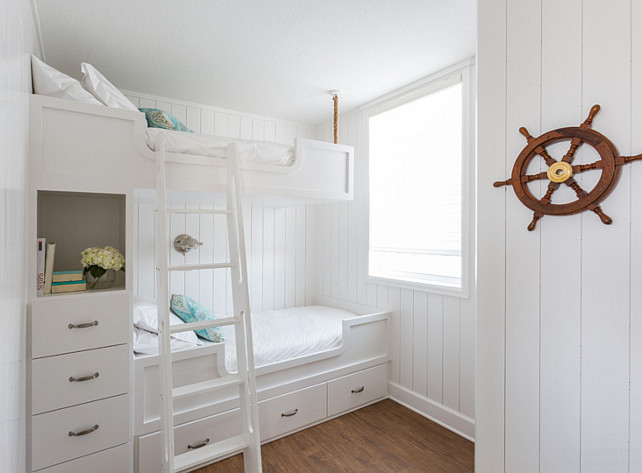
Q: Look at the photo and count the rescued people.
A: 0